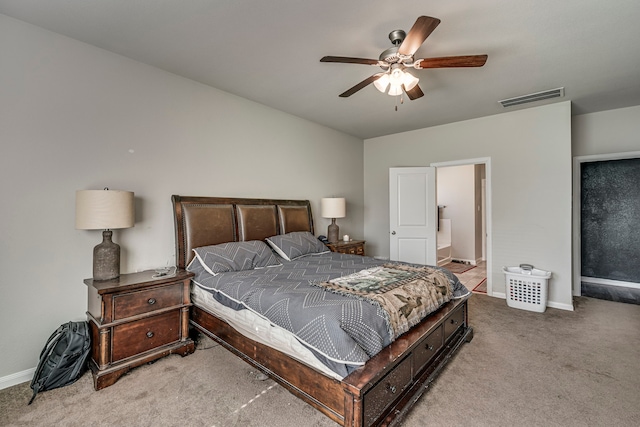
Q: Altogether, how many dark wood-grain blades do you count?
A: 5